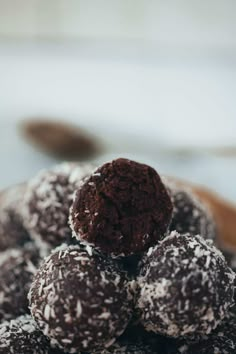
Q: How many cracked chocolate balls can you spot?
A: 1